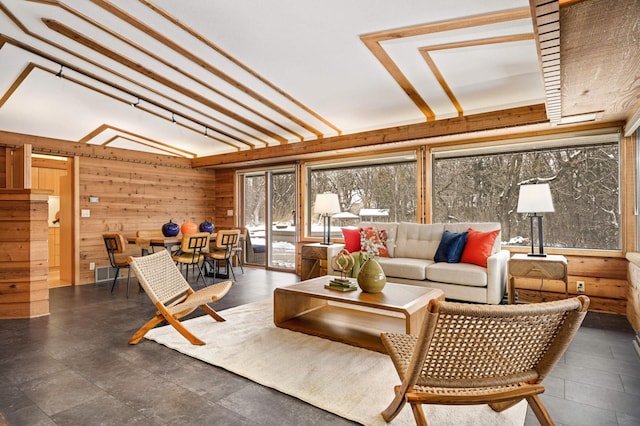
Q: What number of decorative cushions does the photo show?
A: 4